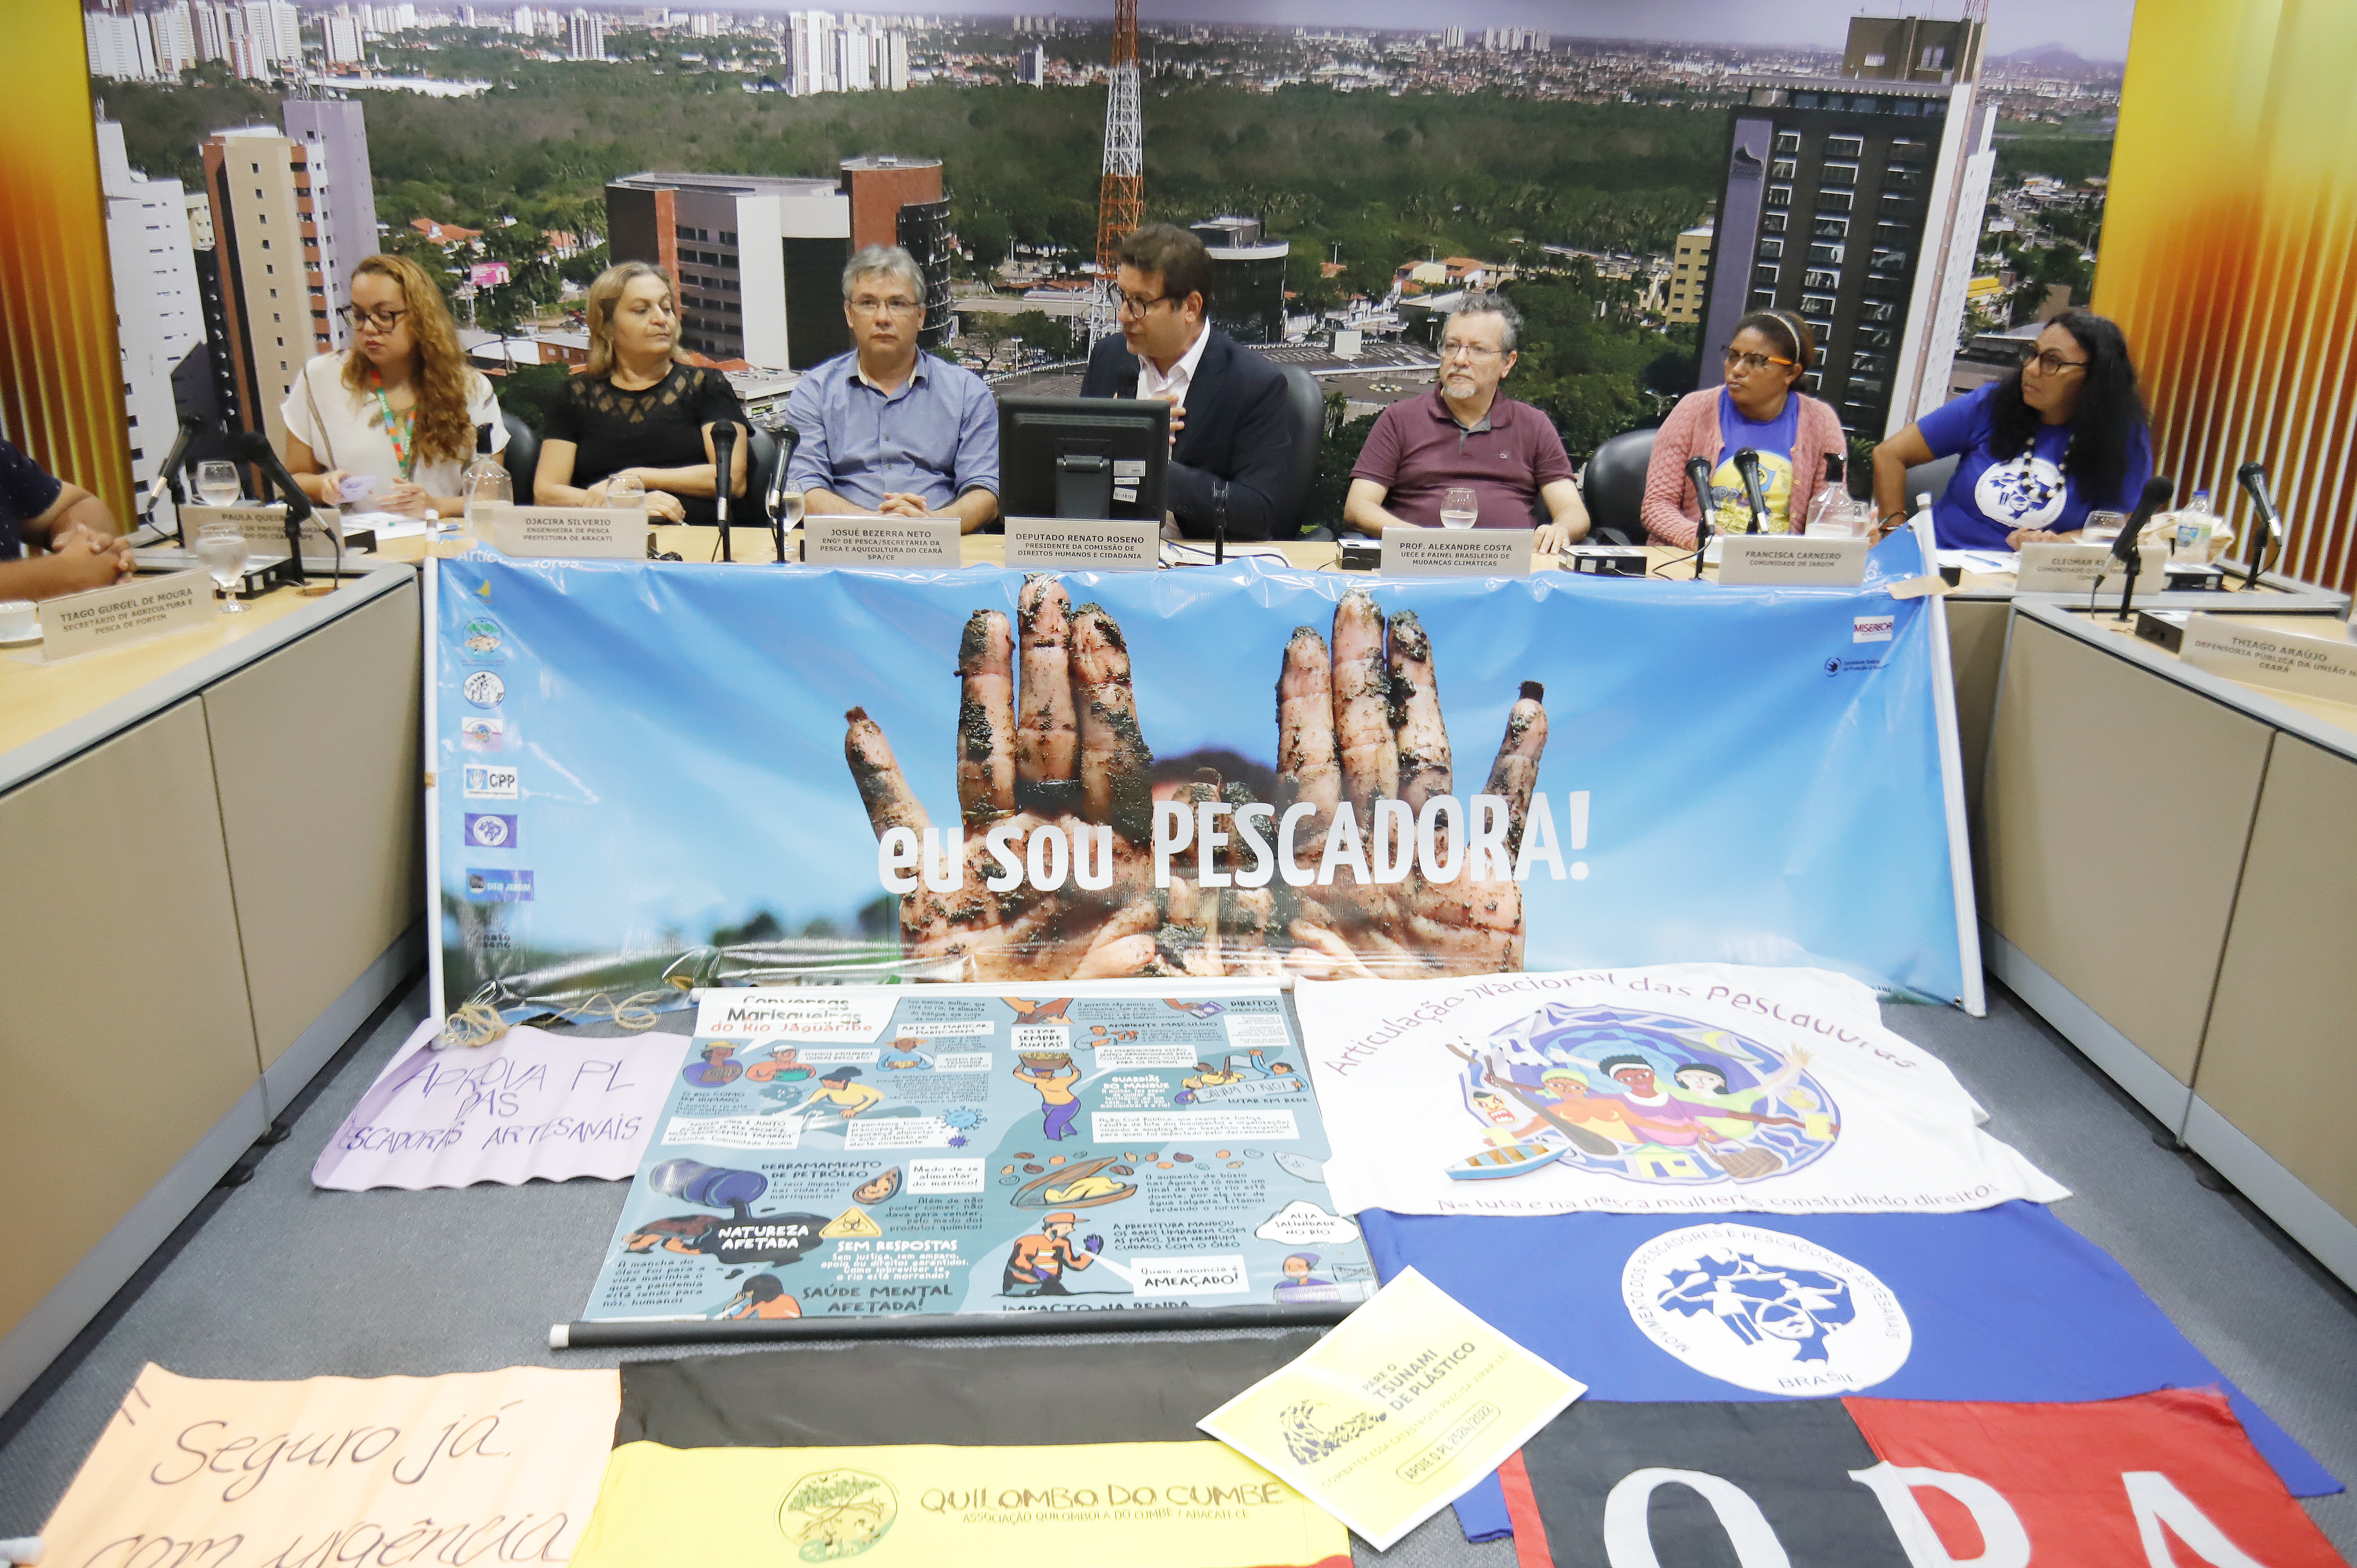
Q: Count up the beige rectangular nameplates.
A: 9